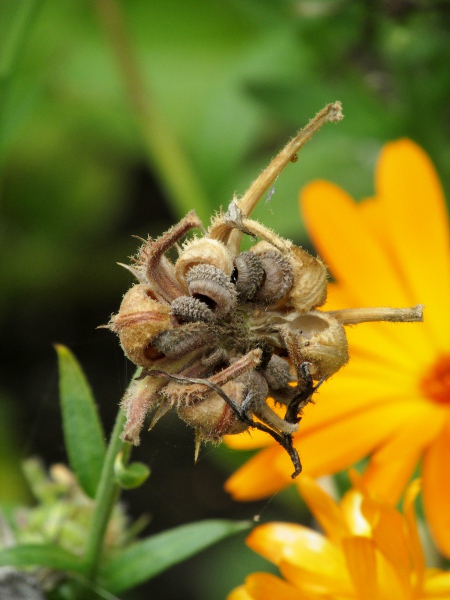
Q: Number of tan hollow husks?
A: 5